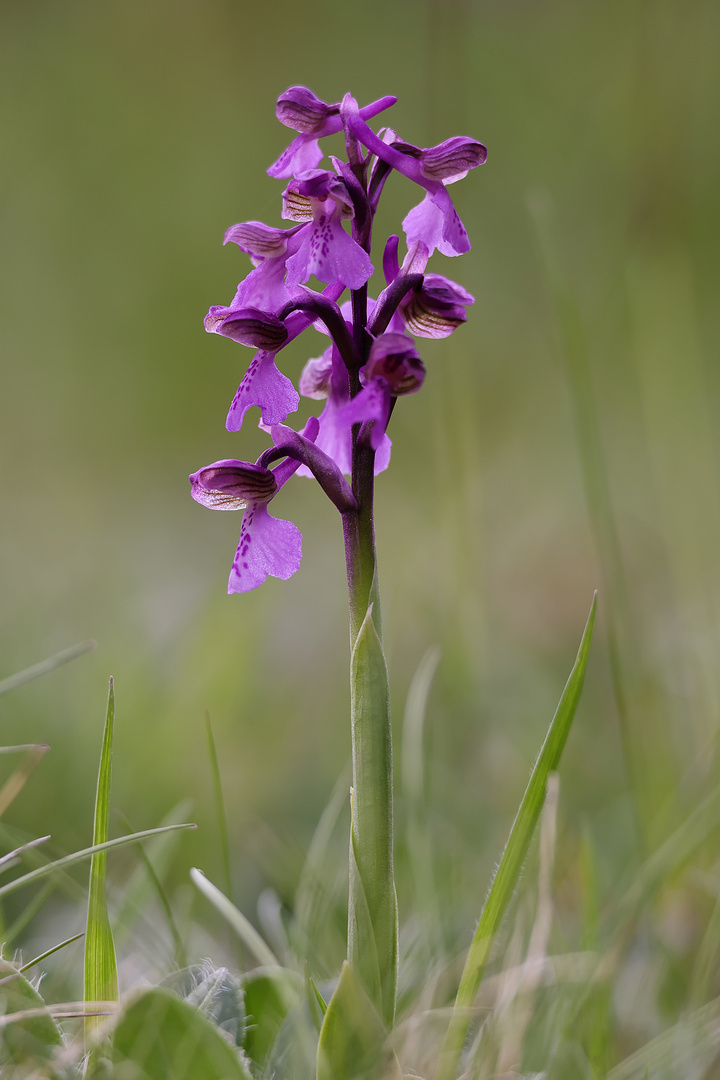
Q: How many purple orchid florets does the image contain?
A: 9